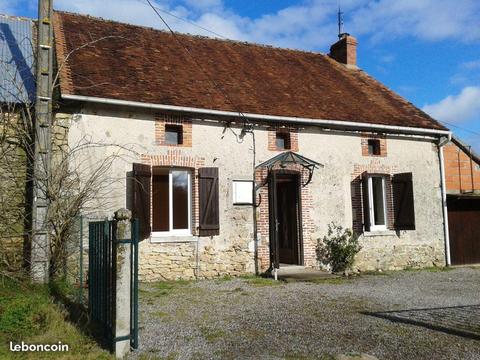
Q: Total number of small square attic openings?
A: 3